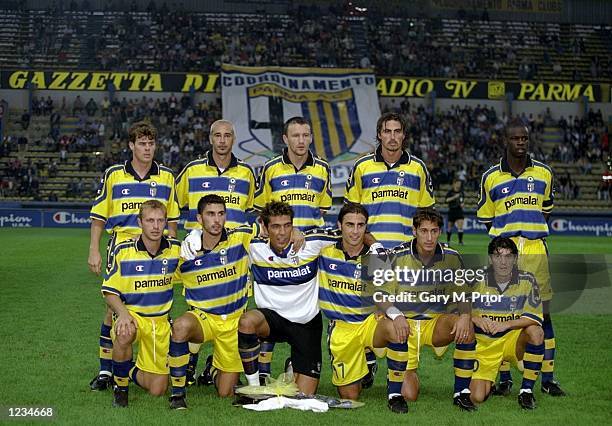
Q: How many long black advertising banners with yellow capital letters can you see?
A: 2